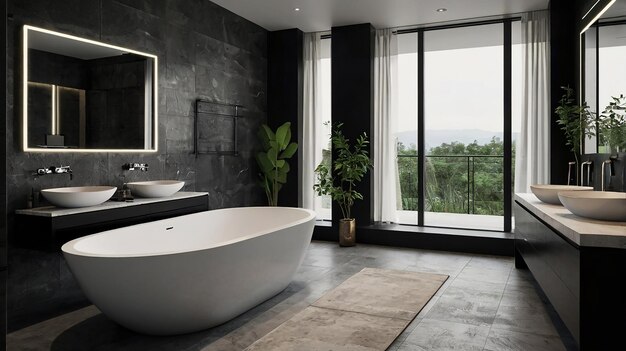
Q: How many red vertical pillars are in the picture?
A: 0